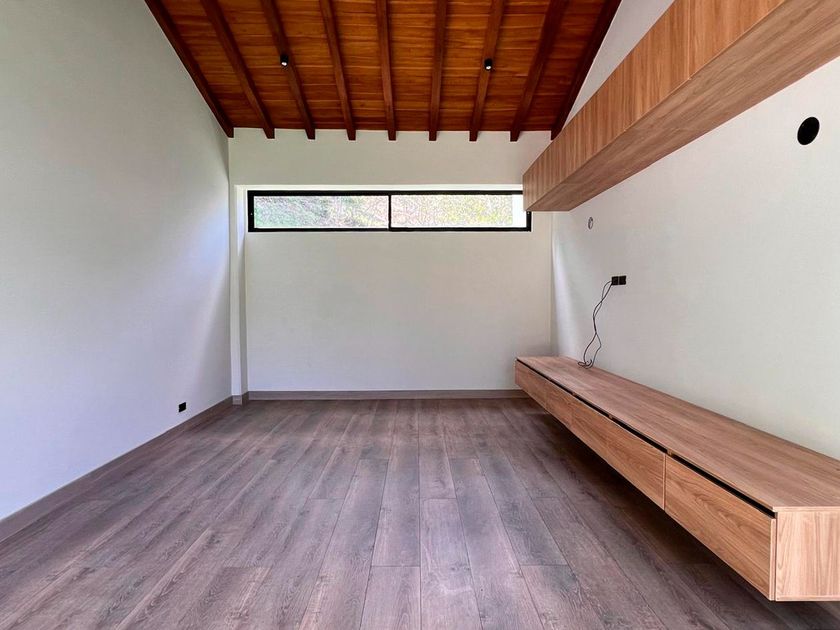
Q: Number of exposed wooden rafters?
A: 9